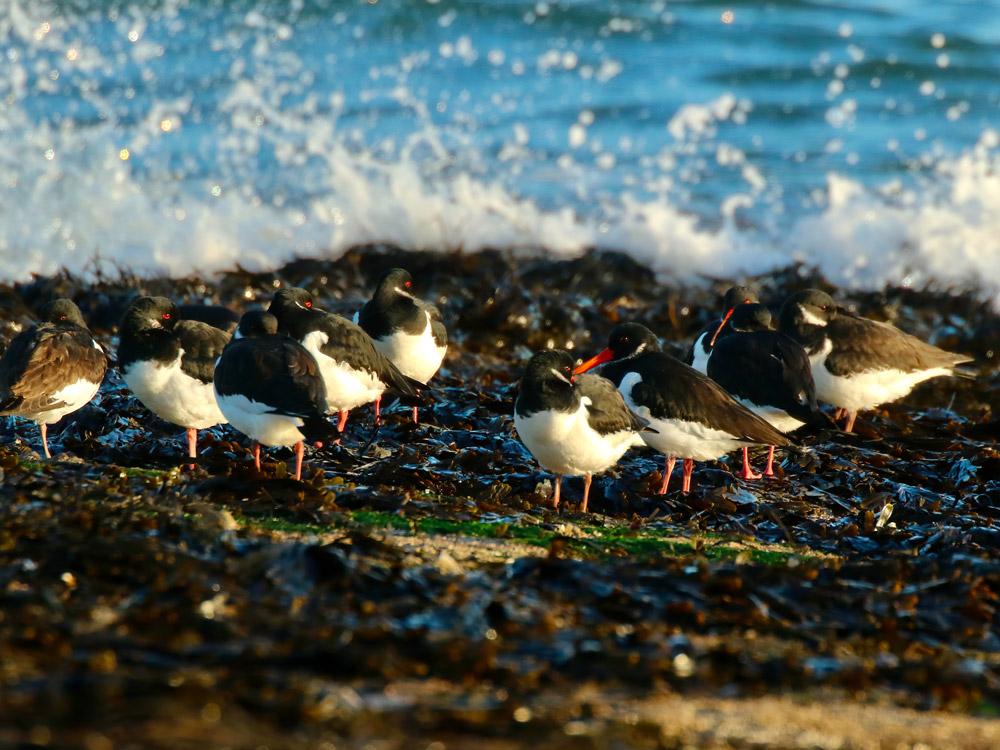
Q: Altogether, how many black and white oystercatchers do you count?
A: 10